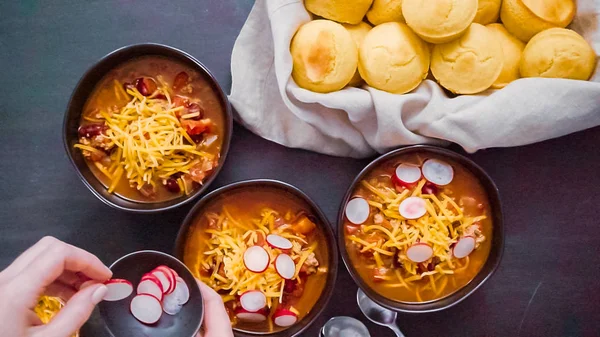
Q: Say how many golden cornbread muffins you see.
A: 11